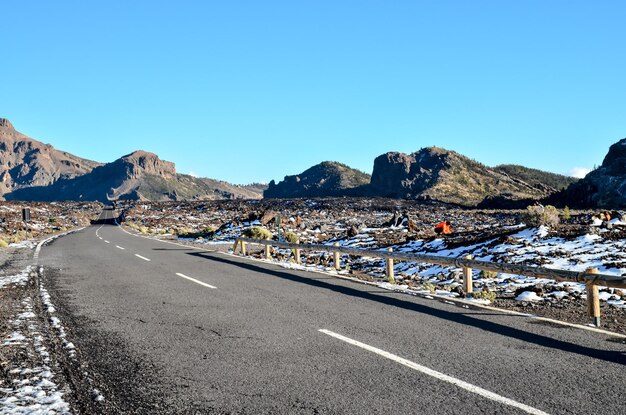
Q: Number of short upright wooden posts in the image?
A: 7